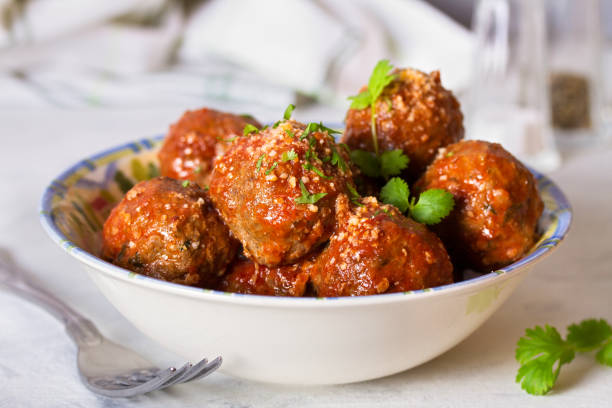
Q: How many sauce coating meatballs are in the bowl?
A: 7